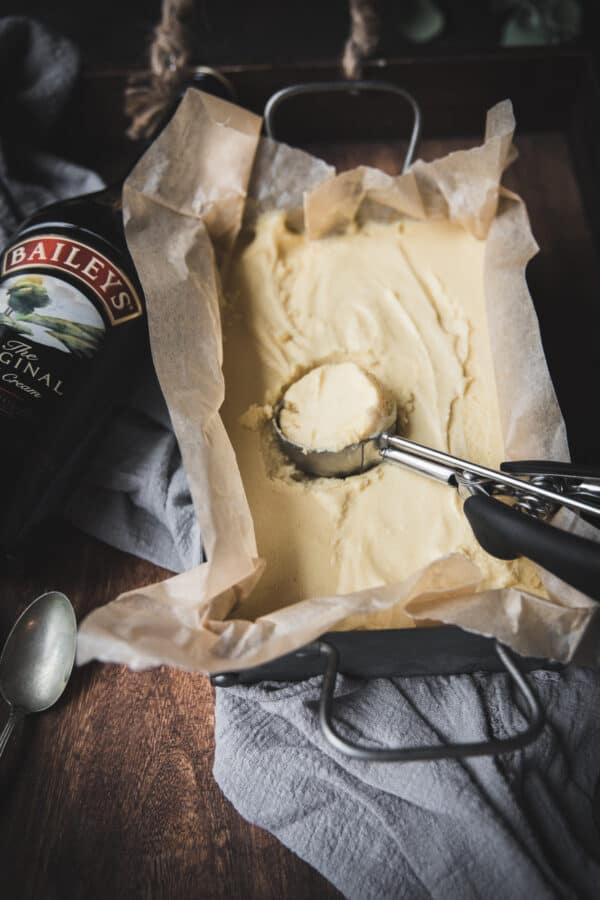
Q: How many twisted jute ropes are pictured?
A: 2